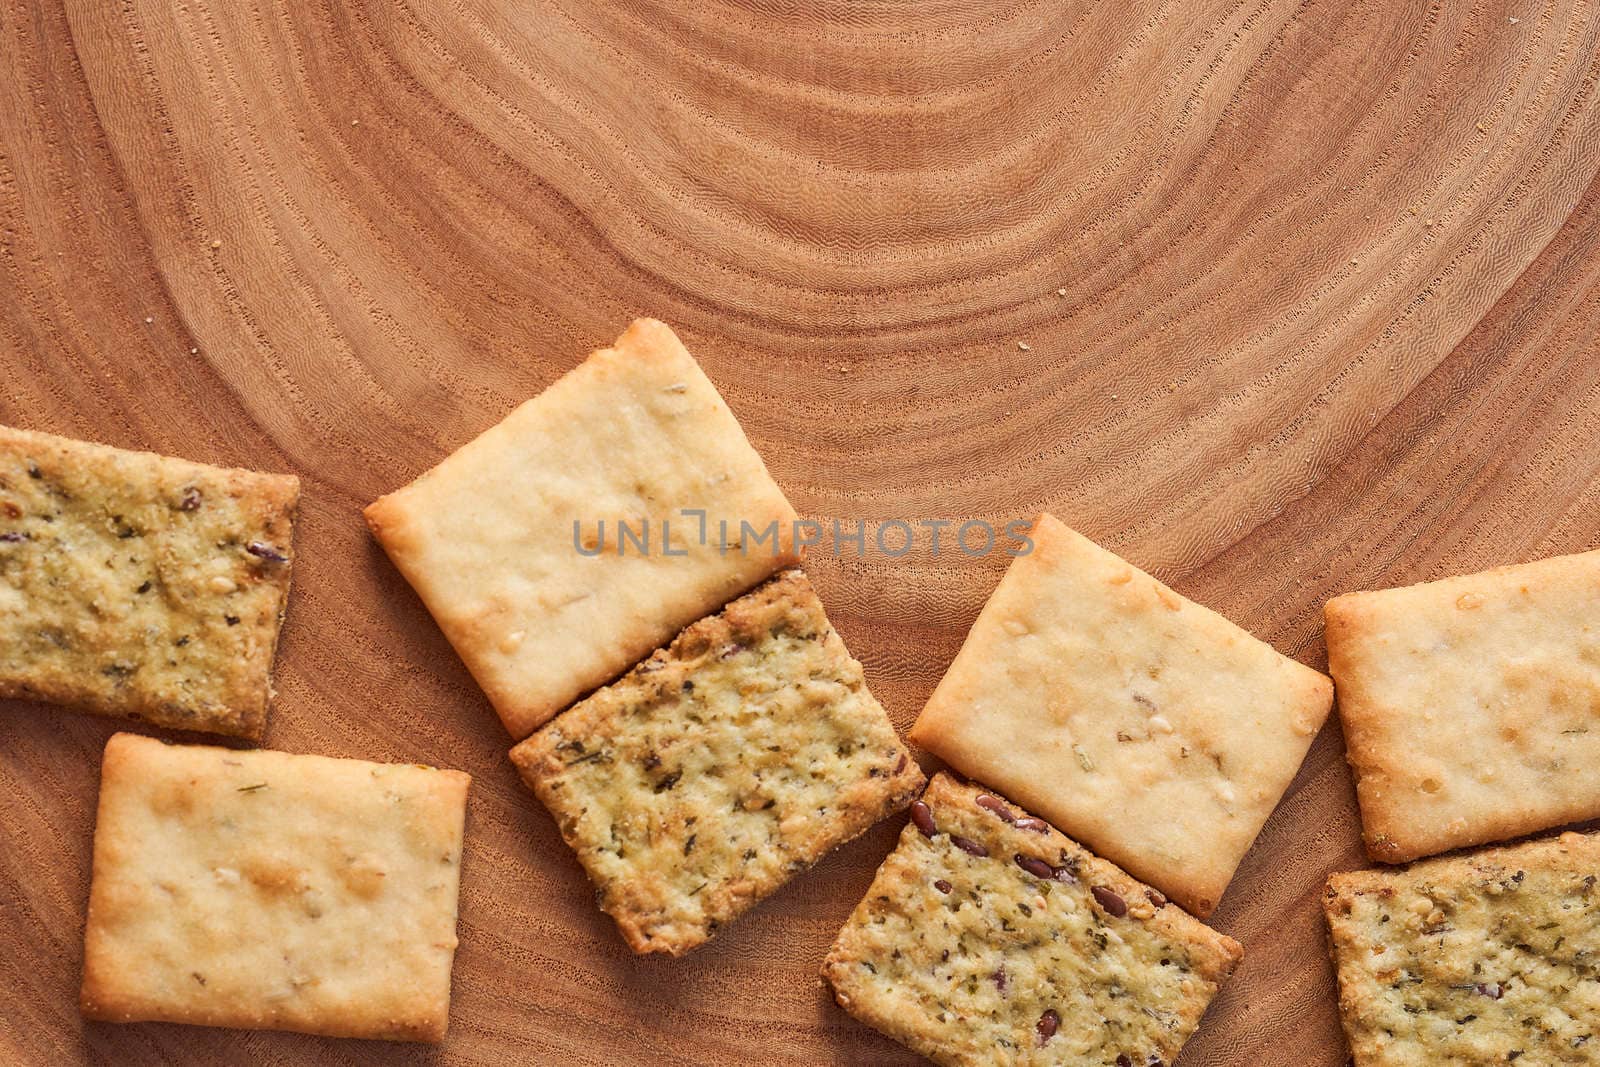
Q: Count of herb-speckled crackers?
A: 4